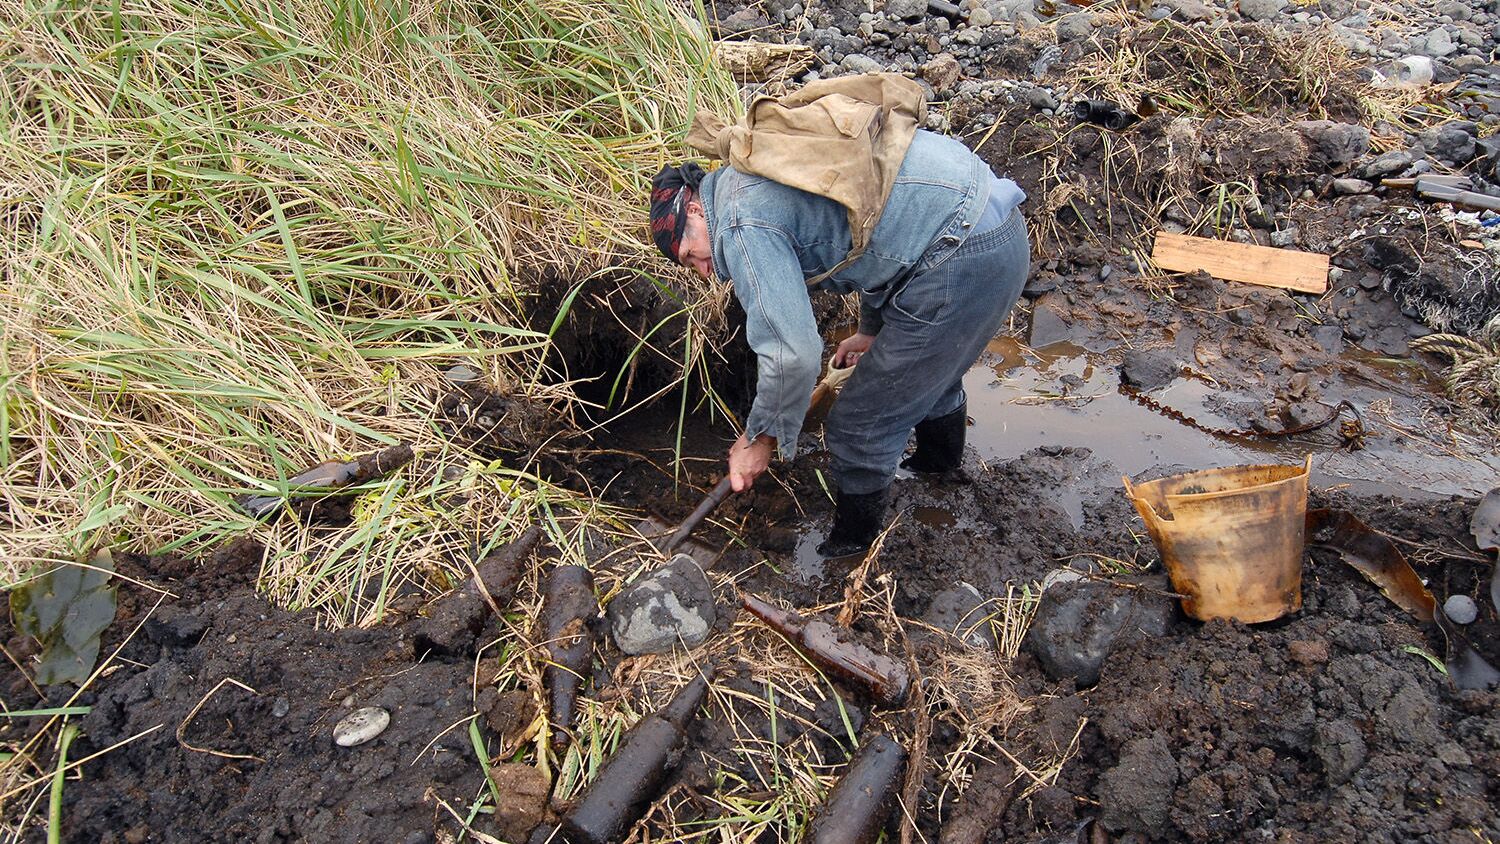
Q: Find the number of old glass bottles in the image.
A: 6